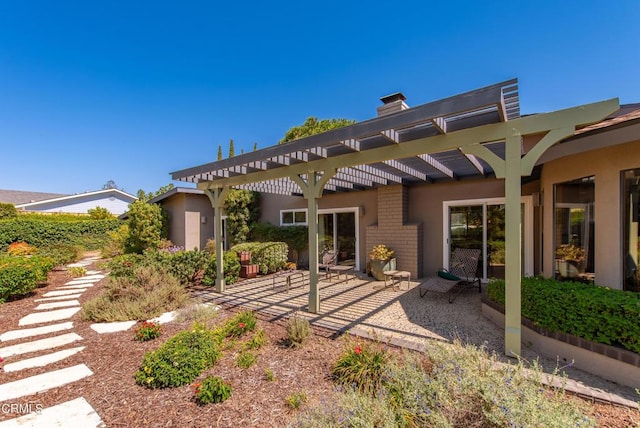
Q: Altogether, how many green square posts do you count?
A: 3